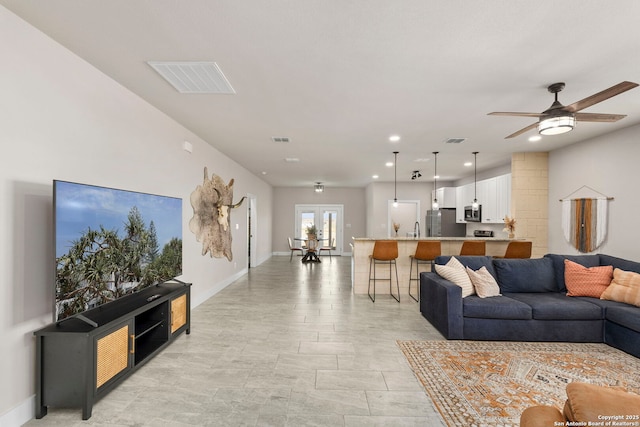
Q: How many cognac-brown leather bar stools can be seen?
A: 4